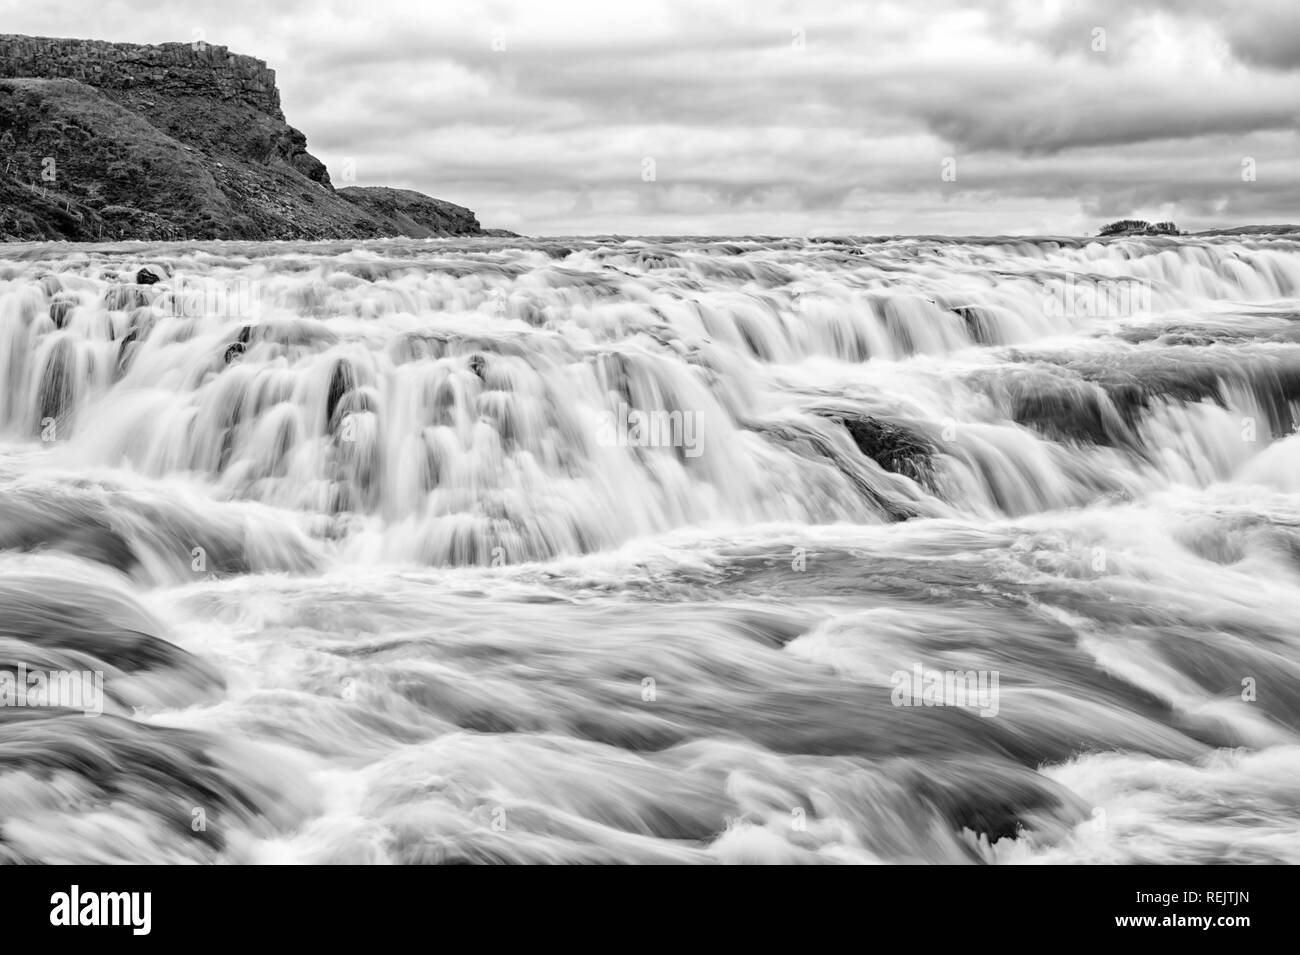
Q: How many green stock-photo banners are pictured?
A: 0